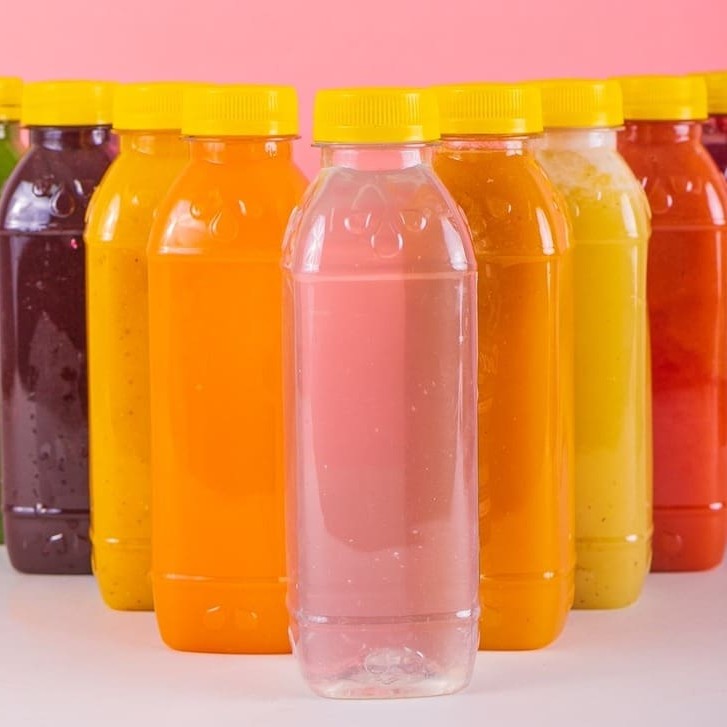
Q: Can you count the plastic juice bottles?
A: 9